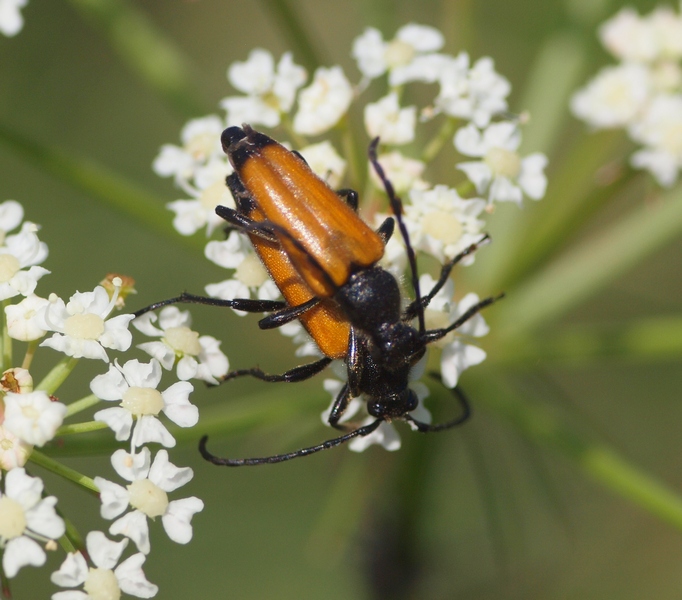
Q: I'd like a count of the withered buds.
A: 2